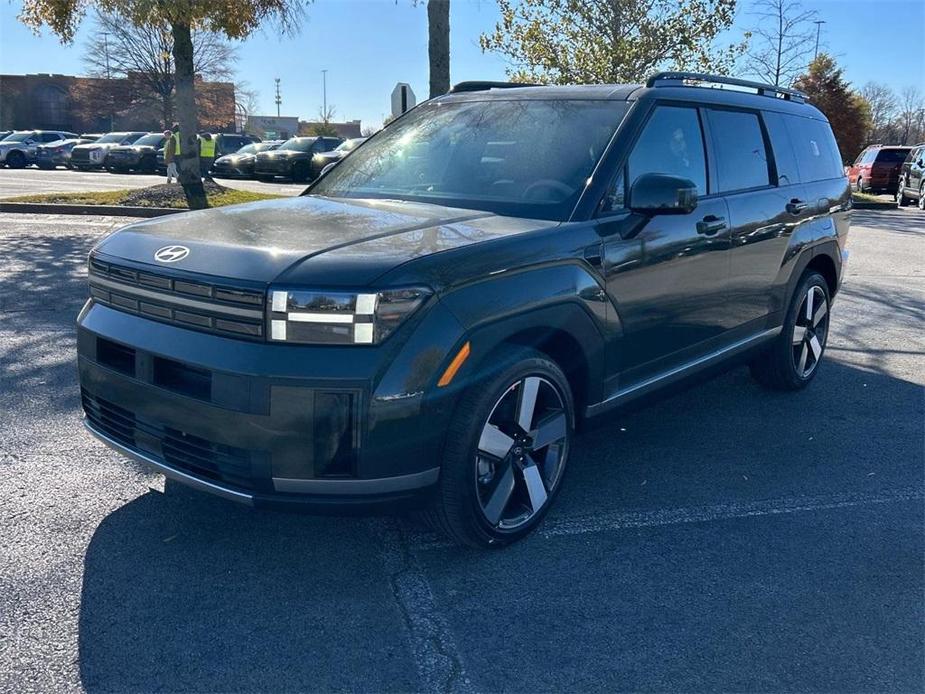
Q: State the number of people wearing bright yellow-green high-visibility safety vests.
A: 2